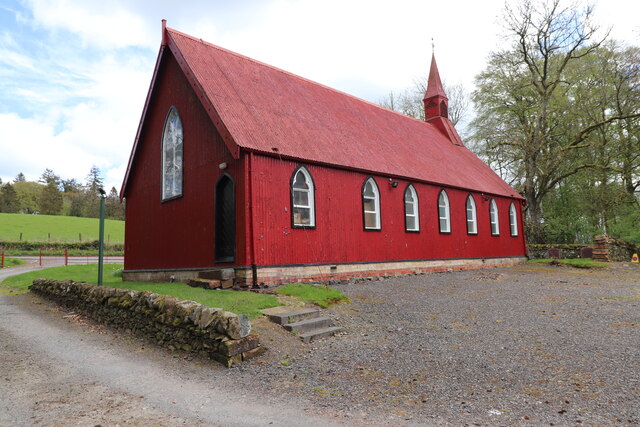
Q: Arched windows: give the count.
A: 8